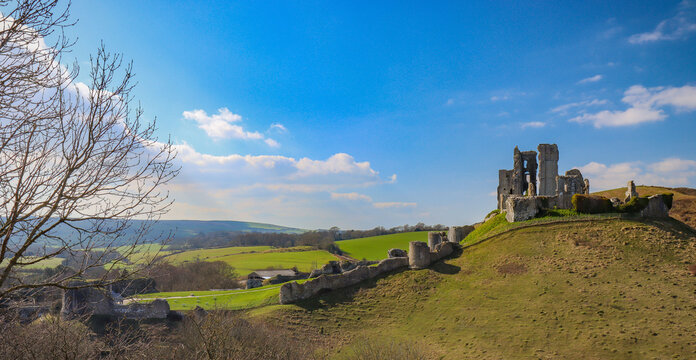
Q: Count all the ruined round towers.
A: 3